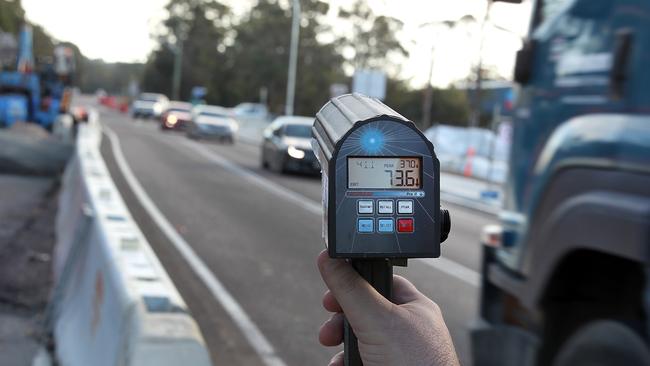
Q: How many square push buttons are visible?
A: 6